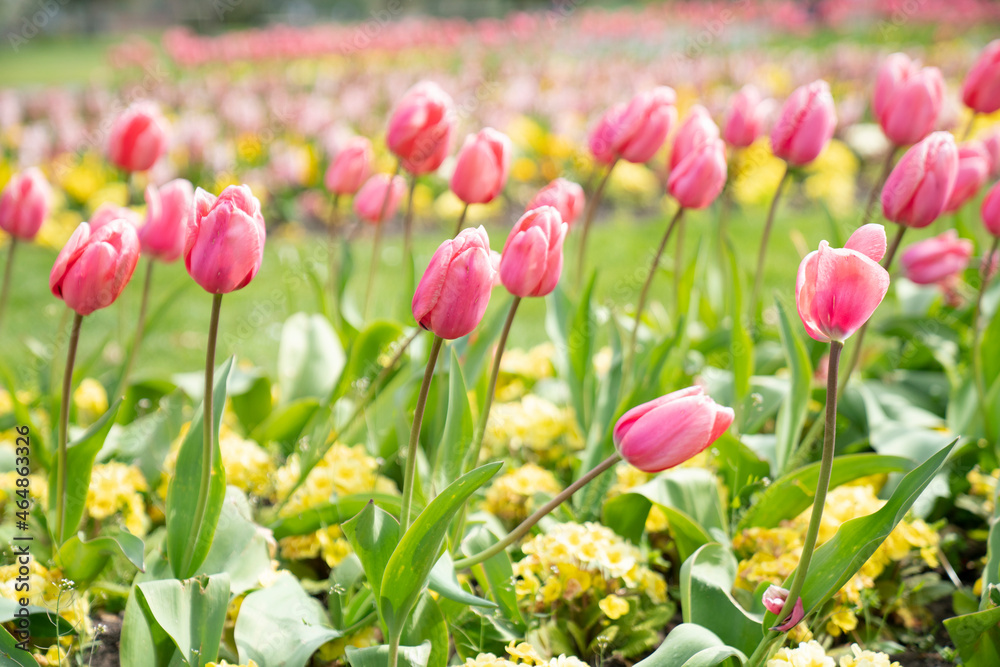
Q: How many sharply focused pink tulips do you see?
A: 6